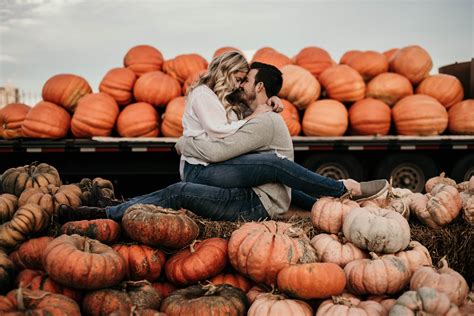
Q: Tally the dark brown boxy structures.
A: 1